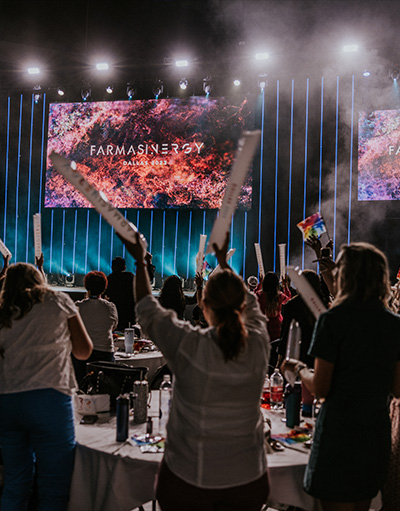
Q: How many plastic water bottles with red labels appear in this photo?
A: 2